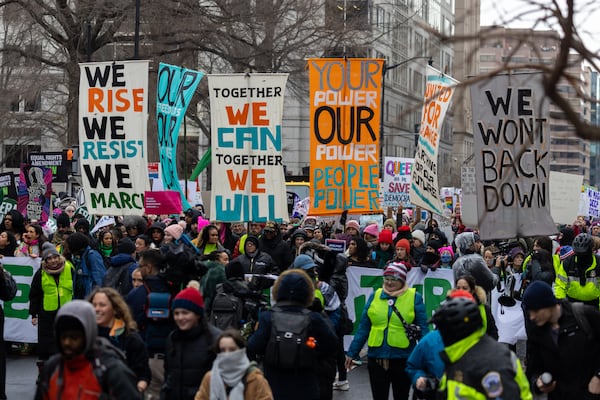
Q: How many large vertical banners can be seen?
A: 6